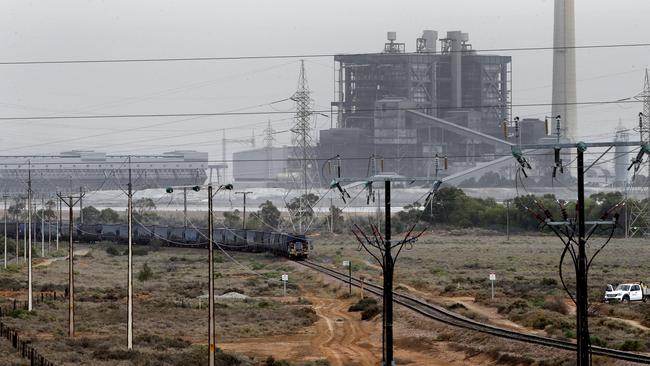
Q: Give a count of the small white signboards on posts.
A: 3